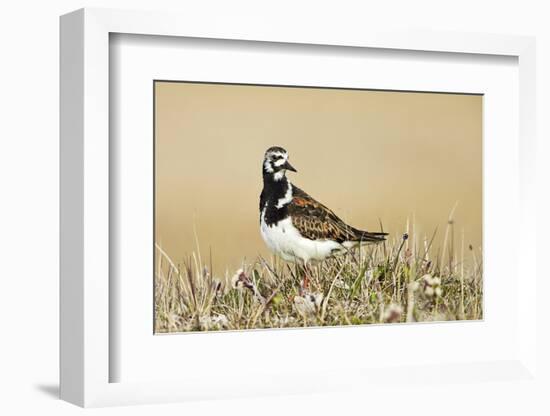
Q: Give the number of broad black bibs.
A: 1